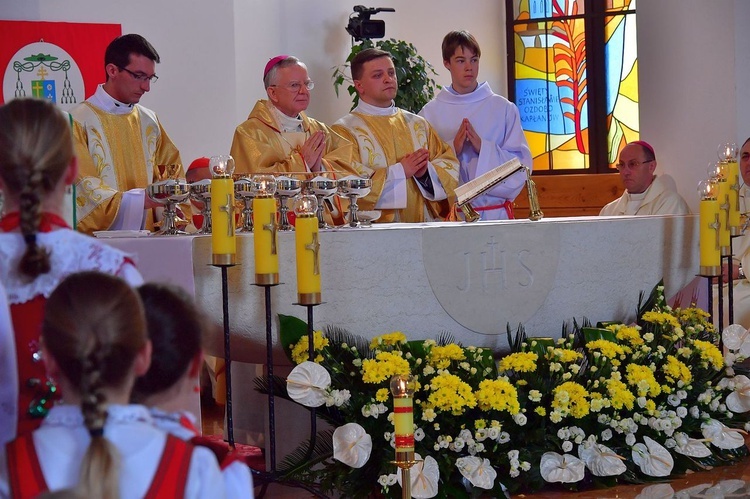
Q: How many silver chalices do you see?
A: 6